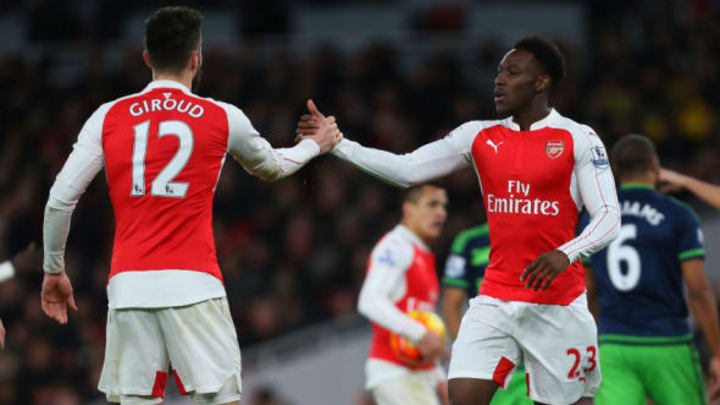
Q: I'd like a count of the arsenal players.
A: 3